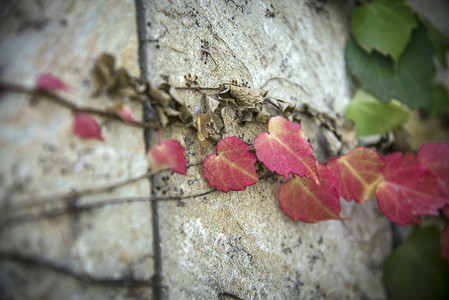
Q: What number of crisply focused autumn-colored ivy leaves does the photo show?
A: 2